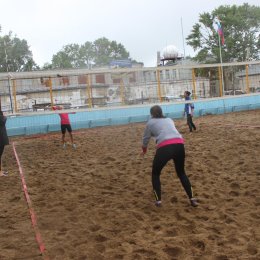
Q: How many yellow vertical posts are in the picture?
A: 8